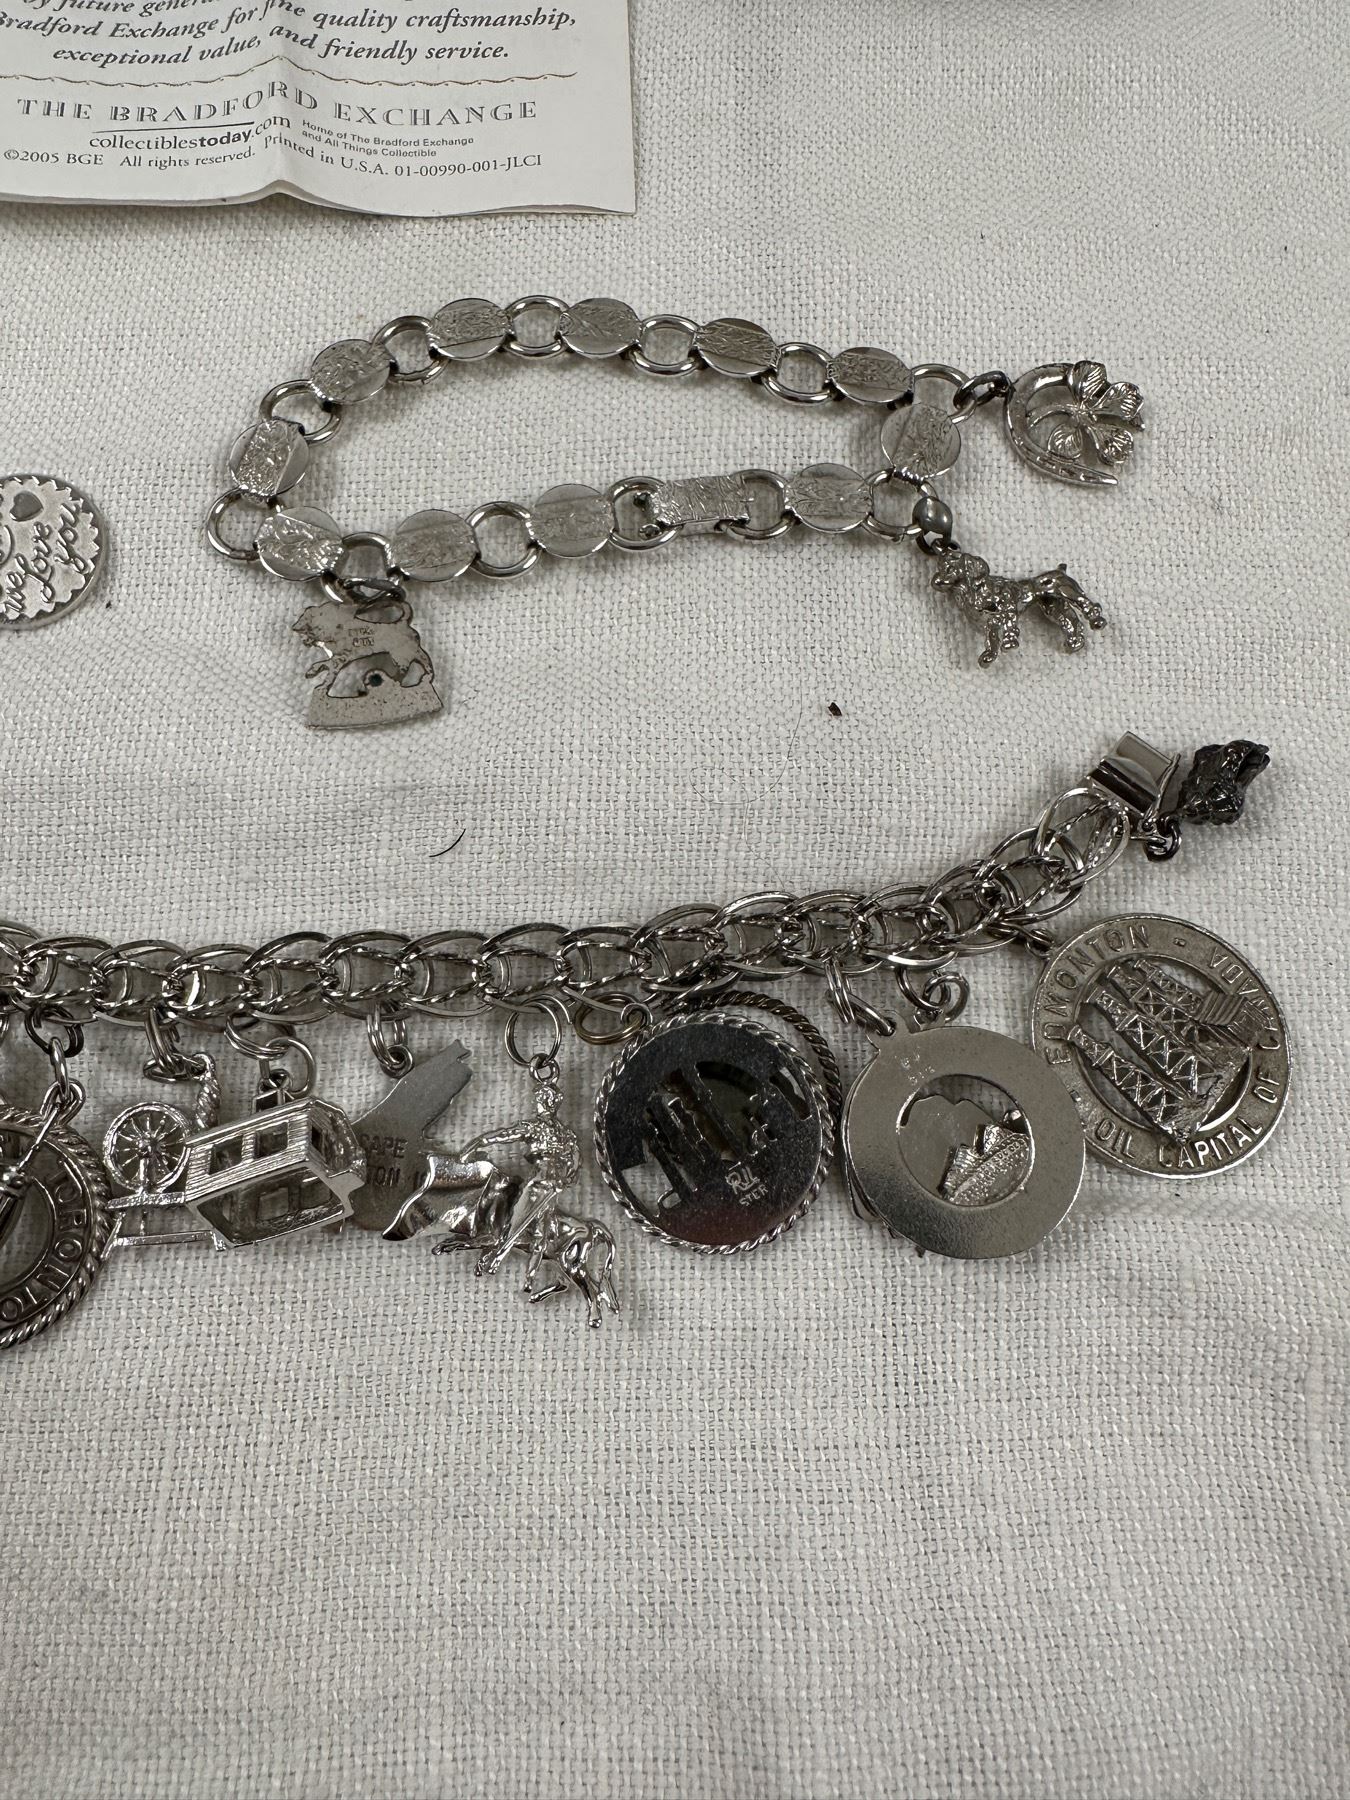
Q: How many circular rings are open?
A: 12